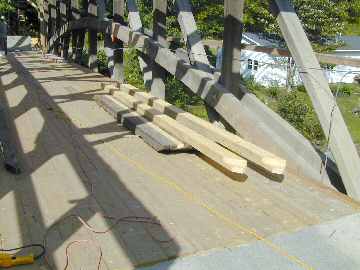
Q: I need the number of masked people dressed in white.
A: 0